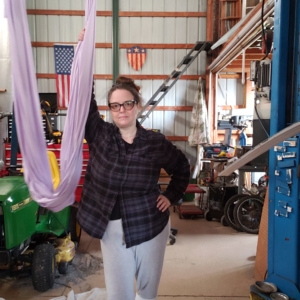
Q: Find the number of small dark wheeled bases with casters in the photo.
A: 1